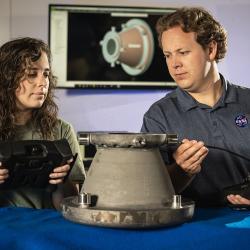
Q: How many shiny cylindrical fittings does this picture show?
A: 4